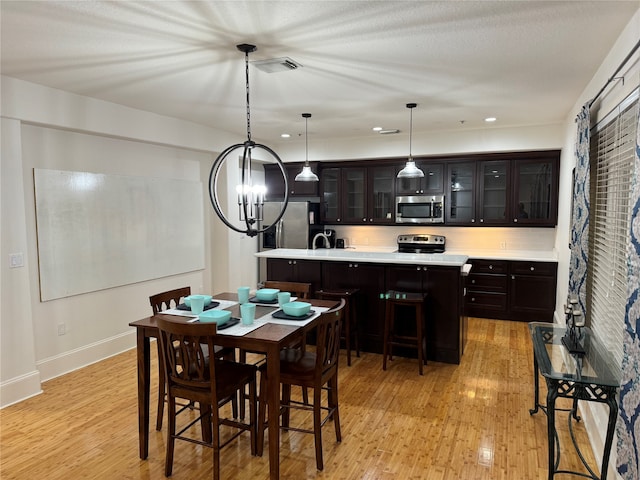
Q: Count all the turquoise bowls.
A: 4